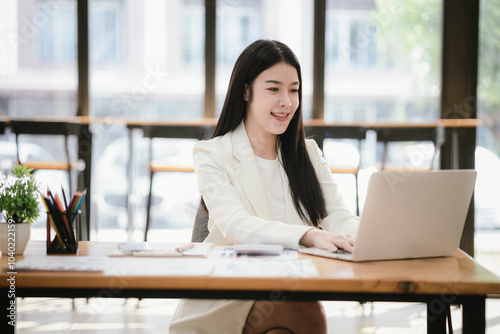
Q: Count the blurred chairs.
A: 4